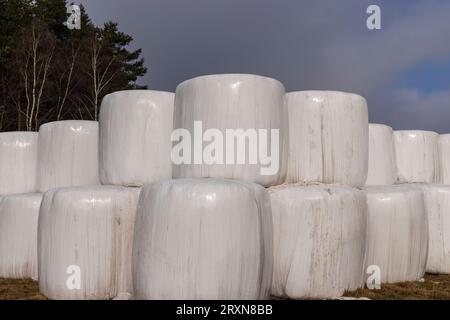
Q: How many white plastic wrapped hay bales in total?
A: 14